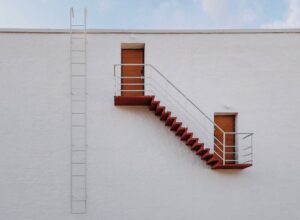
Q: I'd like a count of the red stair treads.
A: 12